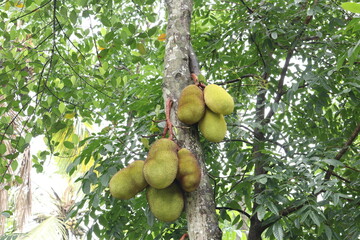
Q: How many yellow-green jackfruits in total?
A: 7